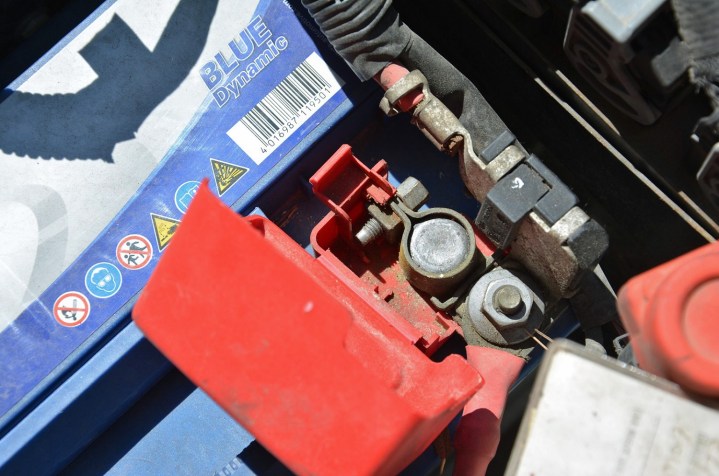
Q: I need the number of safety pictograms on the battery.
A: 6